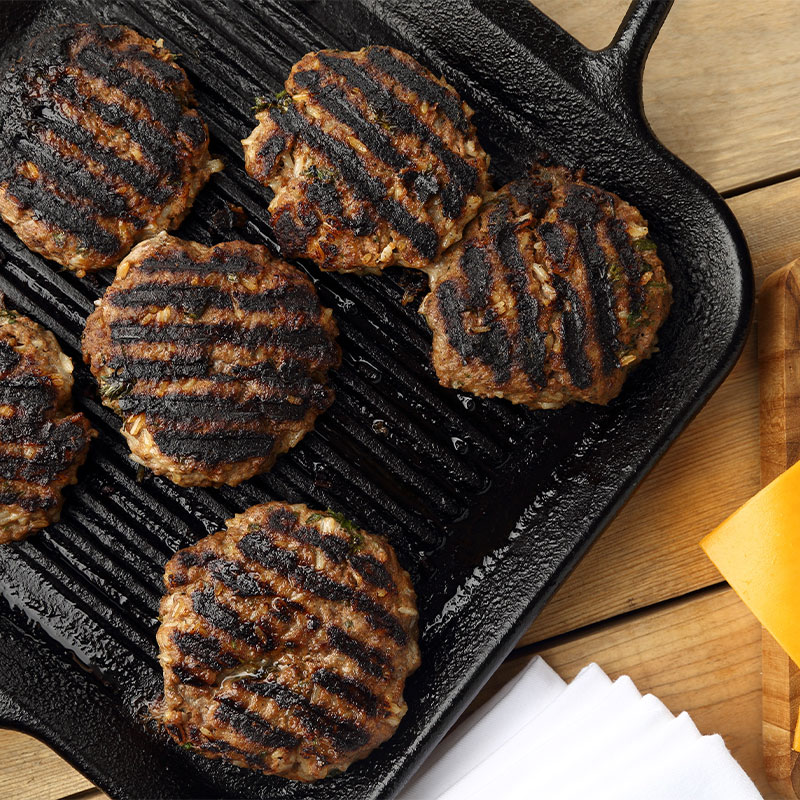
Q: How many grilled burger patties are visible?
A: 6